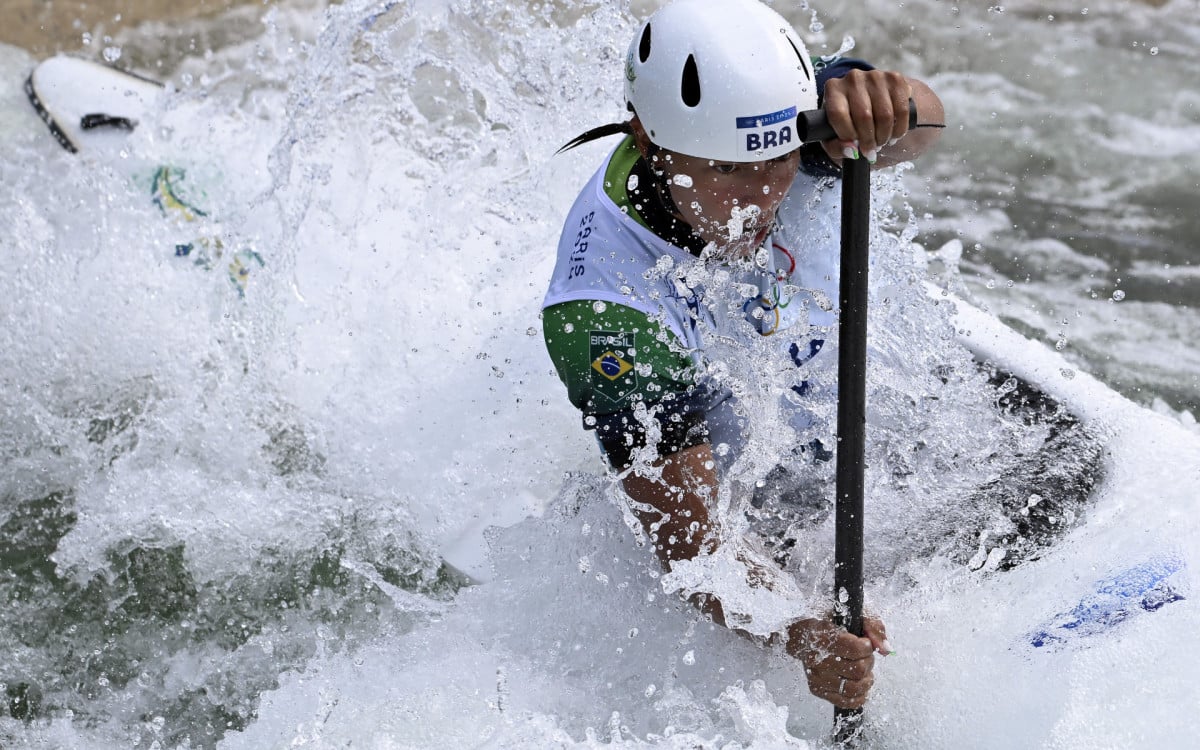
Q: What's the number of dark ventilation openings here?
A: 3